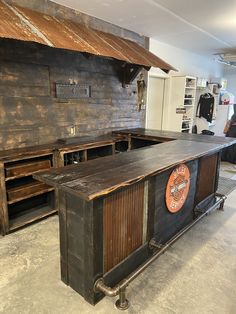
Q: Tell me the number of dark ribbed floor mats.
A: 1